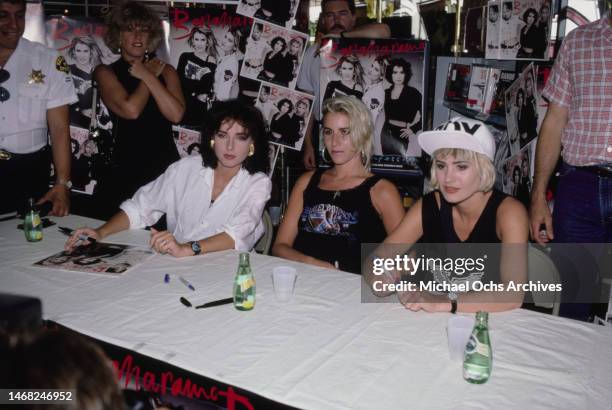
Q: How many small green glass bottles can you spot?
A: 3